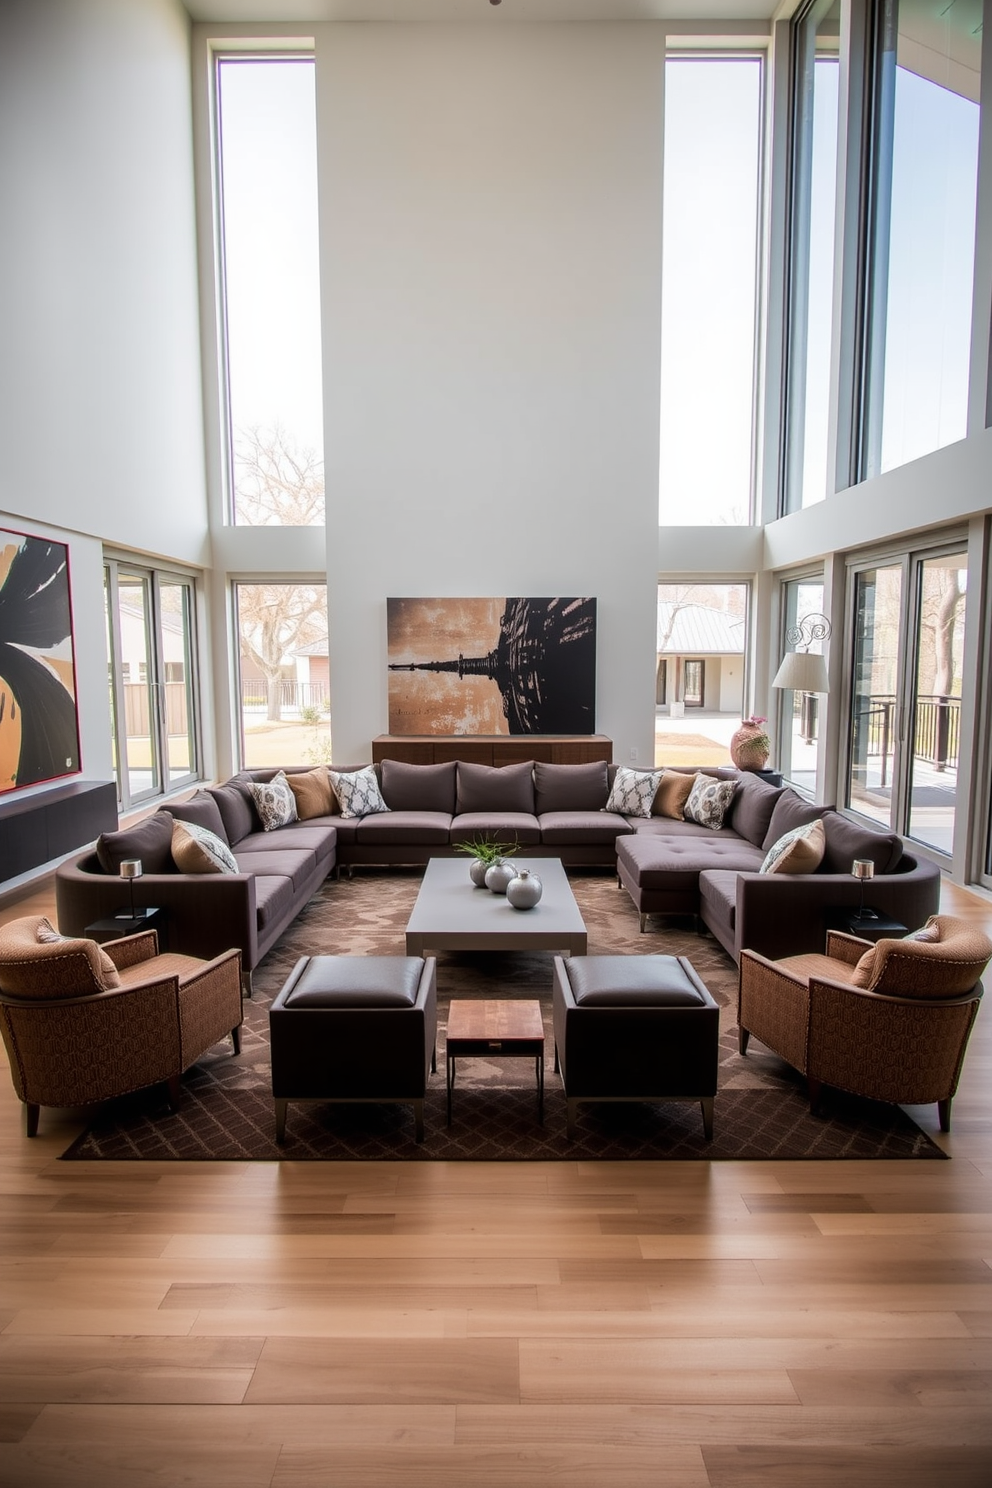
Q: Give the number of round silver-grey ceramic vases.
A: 3